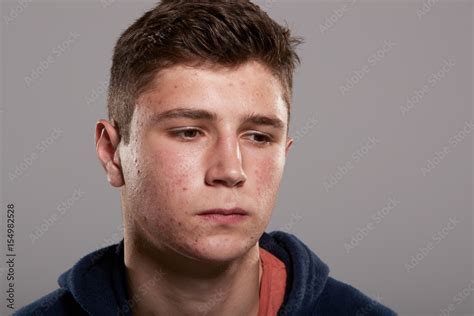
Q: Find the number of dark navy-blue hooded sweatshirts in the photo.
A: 1